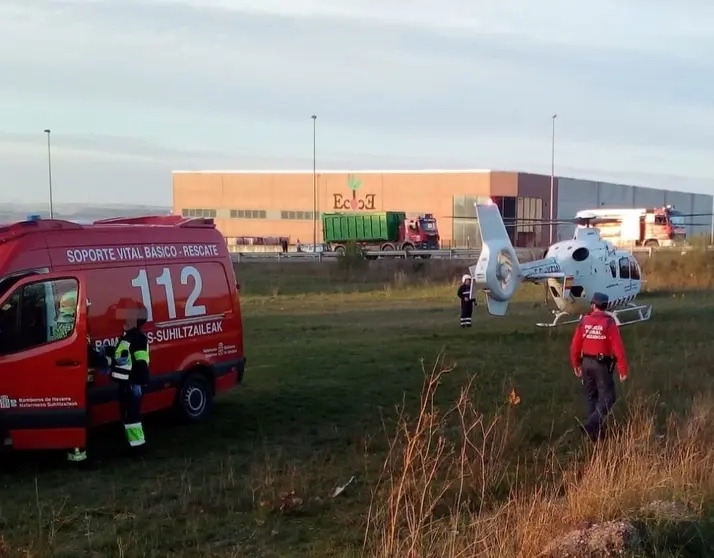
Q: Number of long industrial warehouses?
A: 1